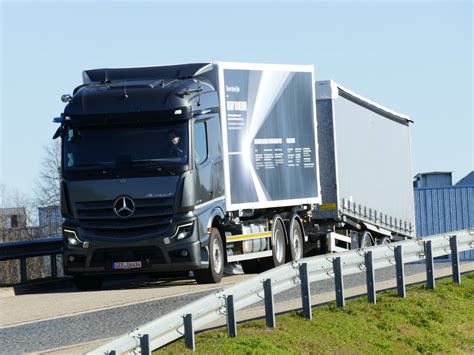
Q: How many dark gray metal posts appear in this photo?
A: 11